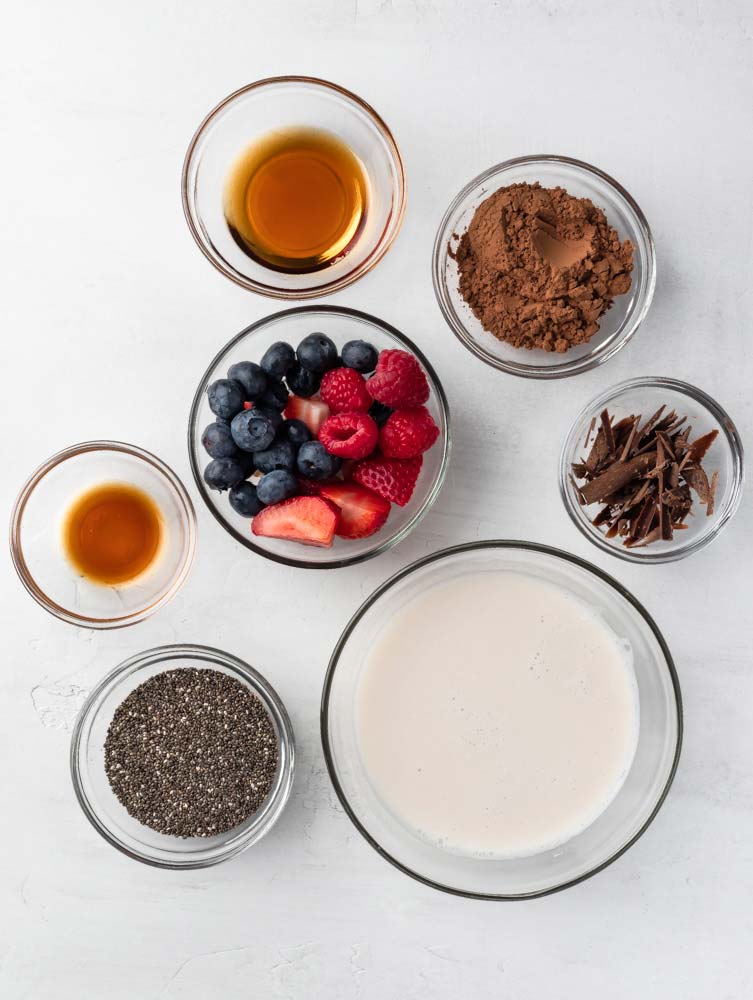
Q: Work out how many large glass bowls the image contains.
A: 1